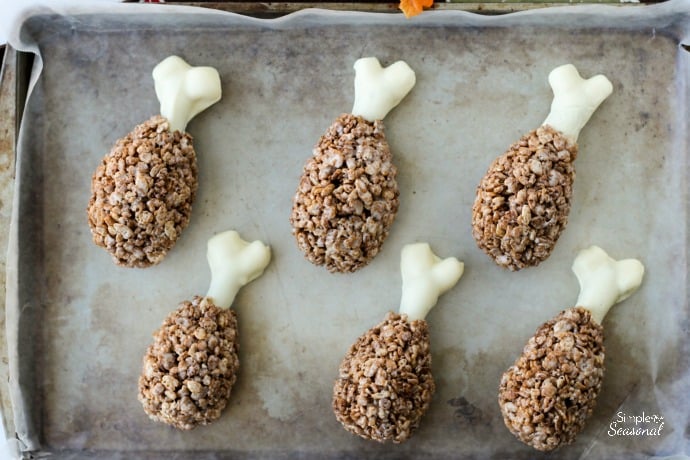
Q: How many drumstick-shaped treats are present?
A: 6